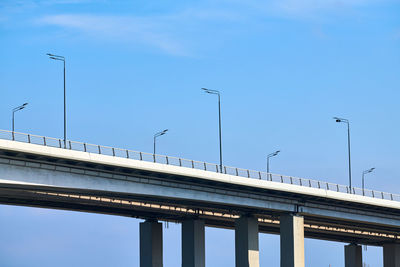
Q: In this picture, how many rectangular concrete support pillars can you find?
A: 6